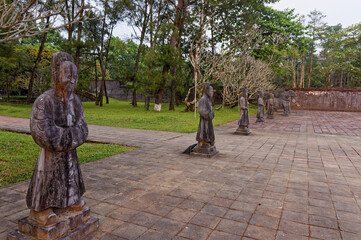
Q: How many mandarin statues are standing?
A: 5